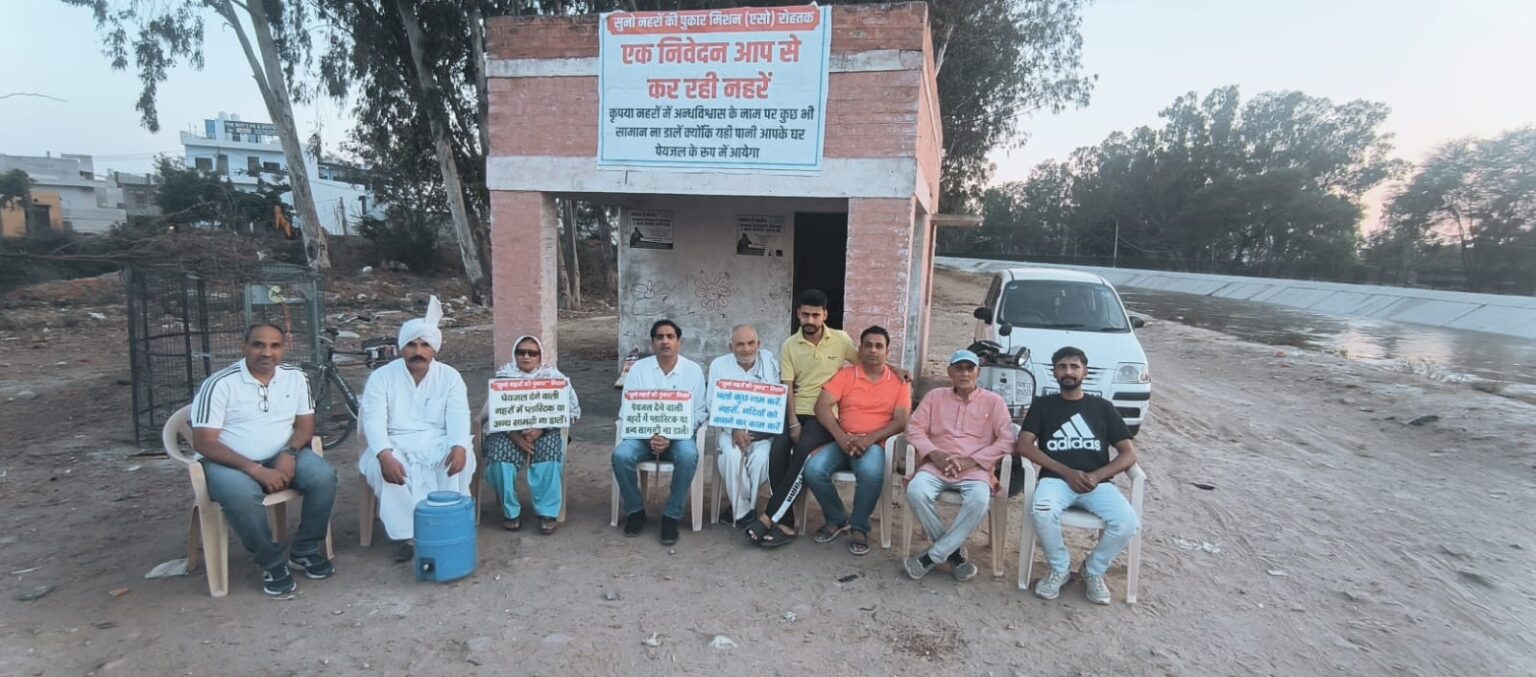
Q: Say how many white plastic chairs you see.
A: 8